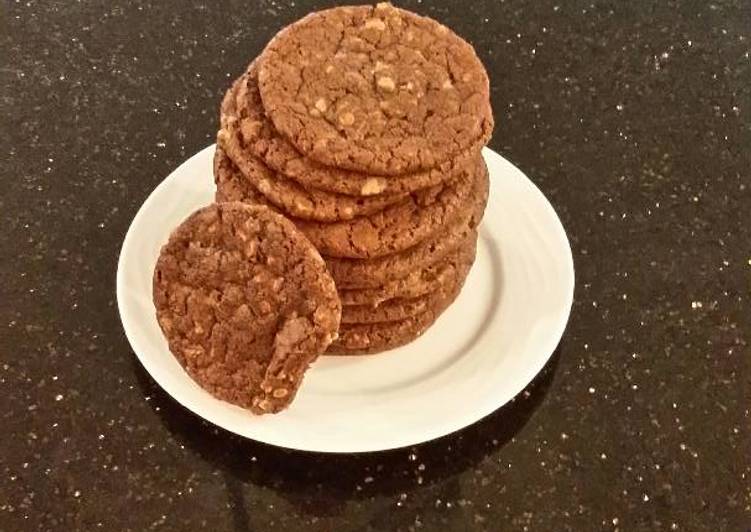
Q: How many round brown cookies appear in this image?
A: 9